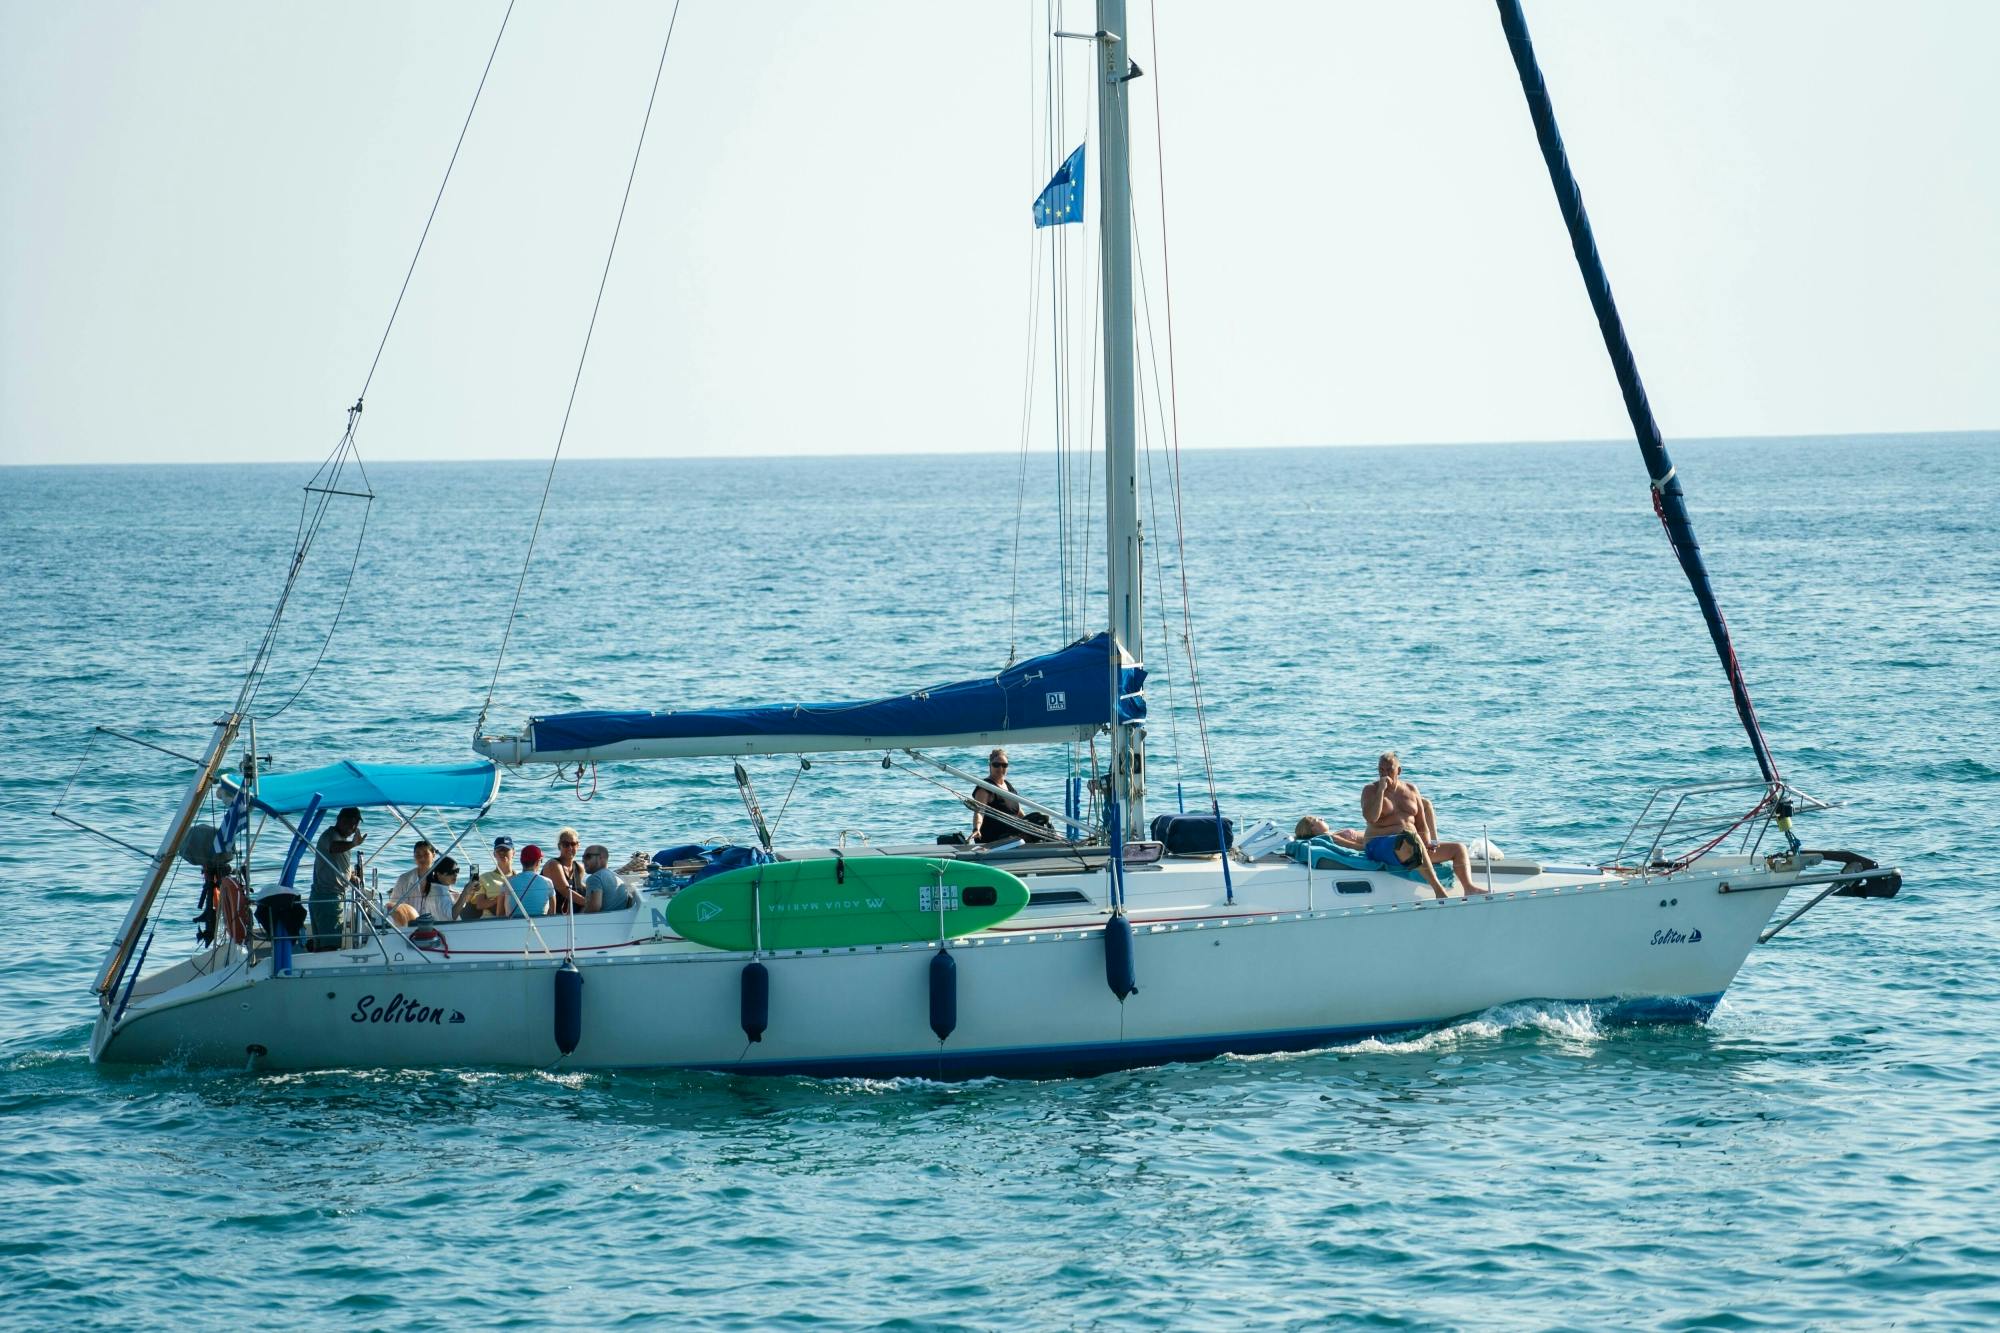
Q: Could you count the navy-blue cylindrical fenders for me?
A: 4